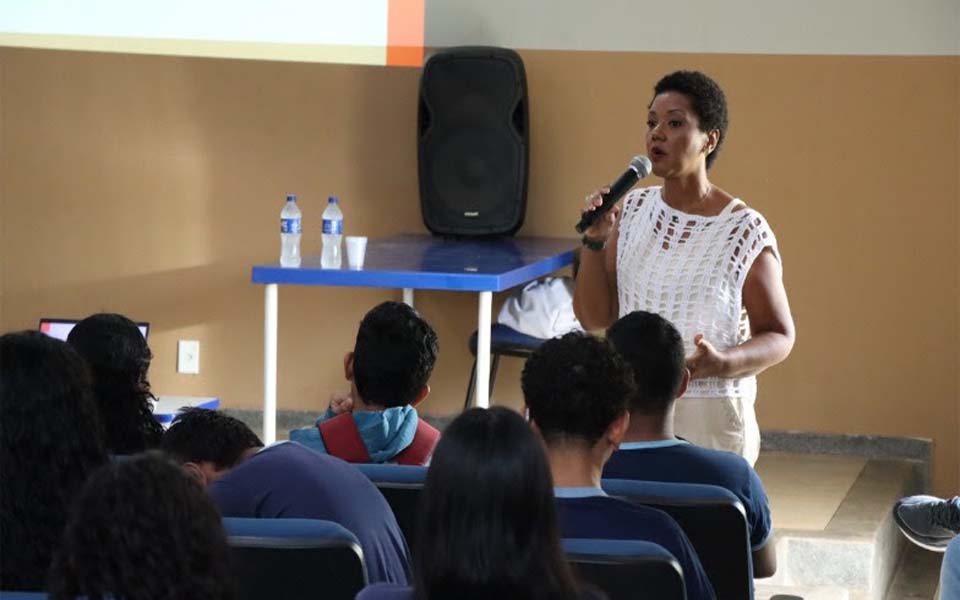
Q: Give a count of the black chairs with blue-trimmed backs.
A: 4